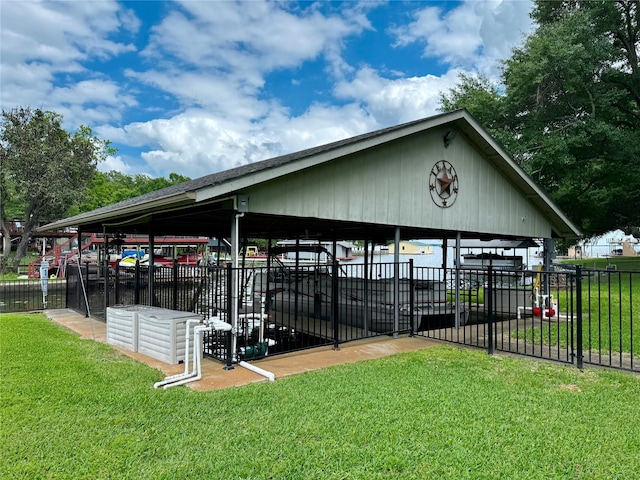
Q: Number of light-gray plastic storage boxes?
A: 2